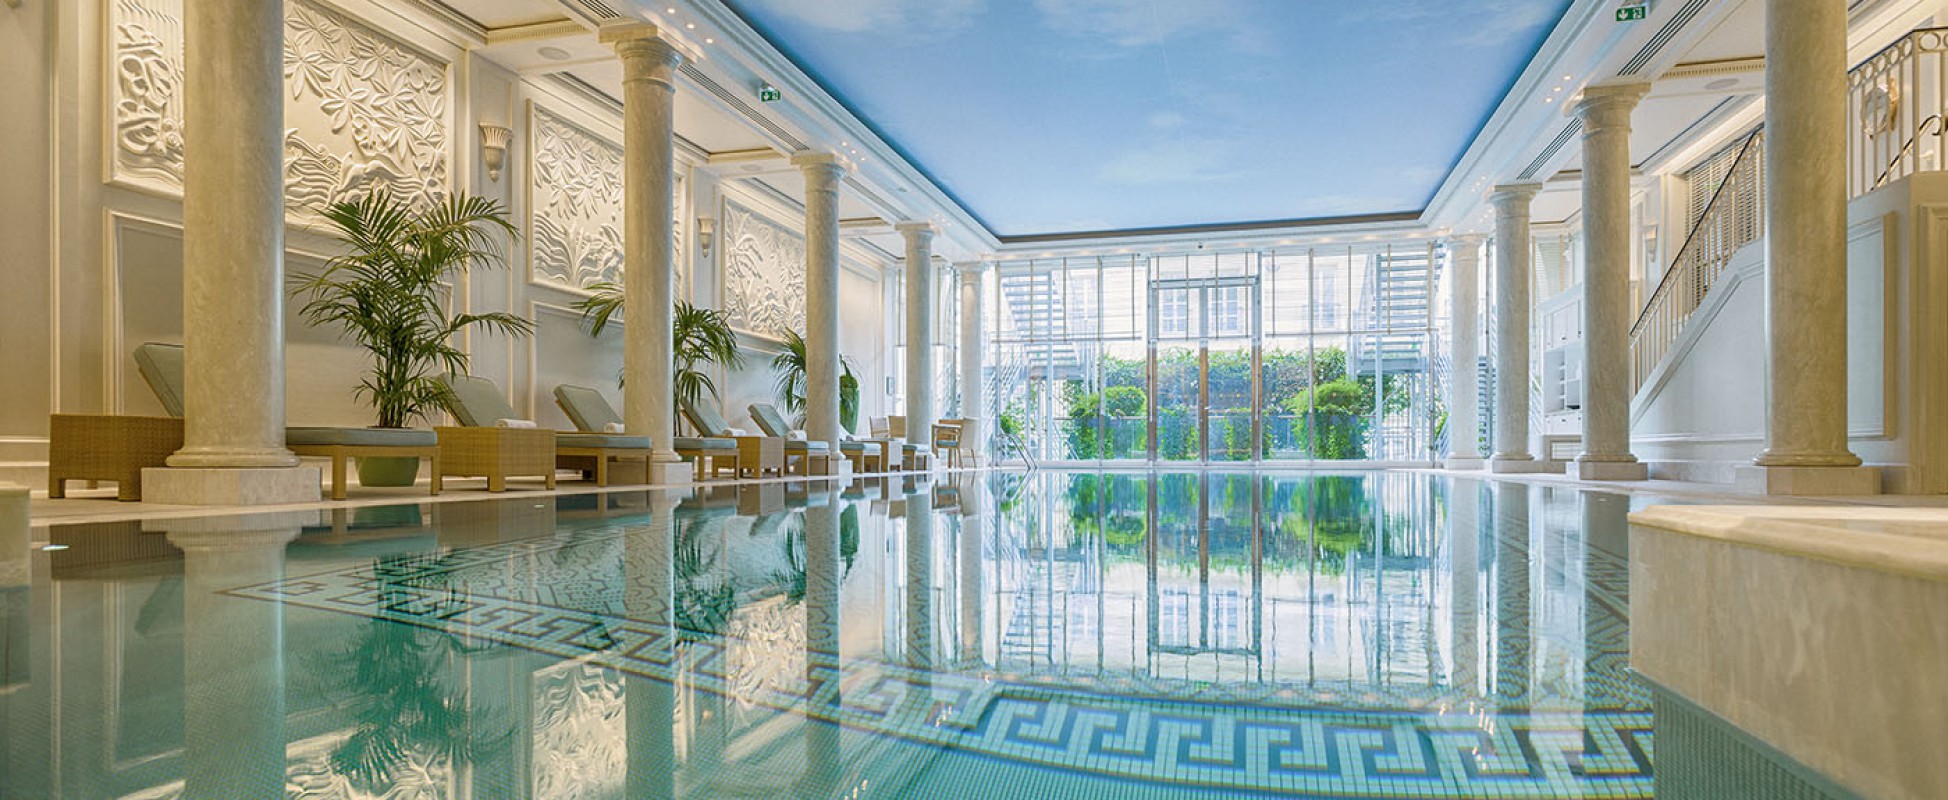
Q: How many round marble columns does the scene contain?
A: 9